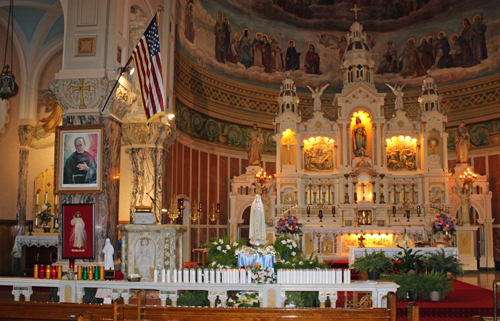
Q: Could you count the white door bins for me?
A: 0